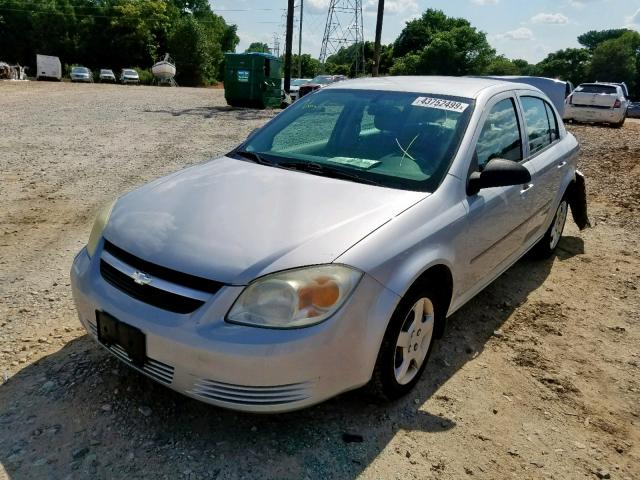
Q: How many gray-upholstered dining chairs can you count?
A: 0